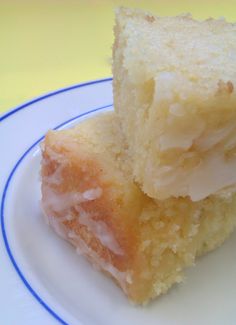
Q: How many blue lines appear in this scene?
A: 2